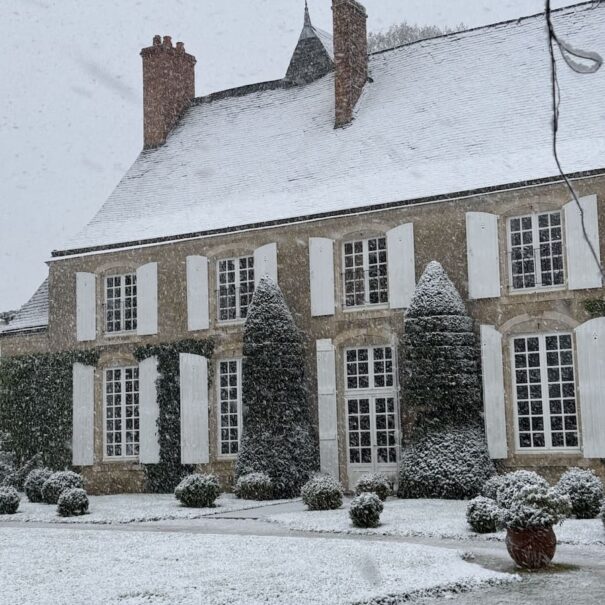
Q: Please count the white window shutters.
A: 14